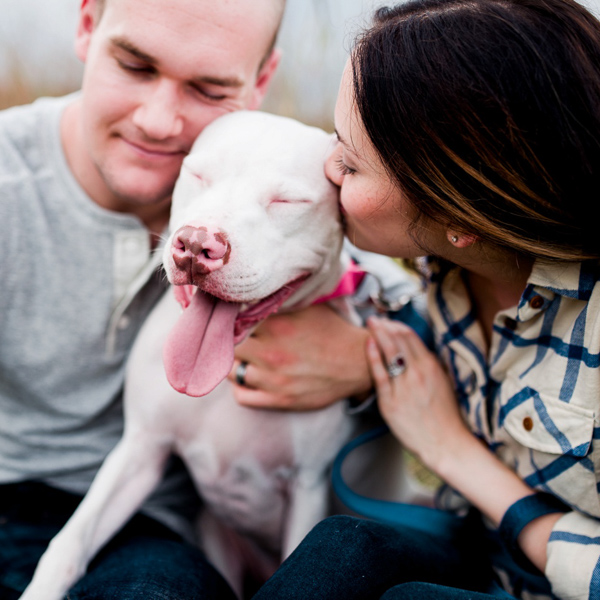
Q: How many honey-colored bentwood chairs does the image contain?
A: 0